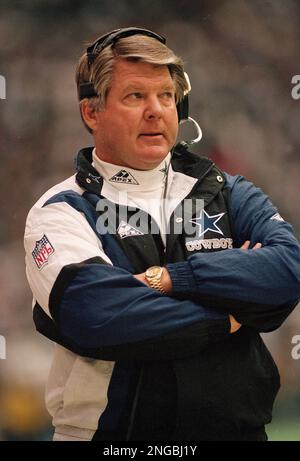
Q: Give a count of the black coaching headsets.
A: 1